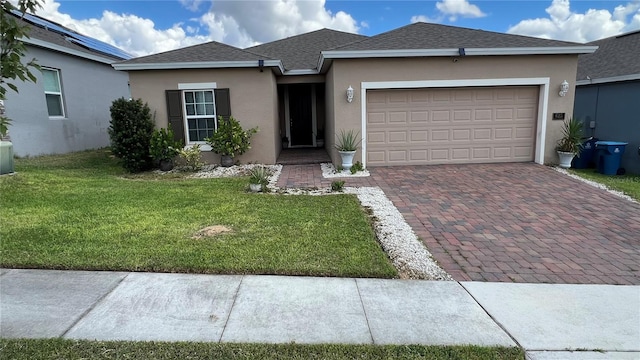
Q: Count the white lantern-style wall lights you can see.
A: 2